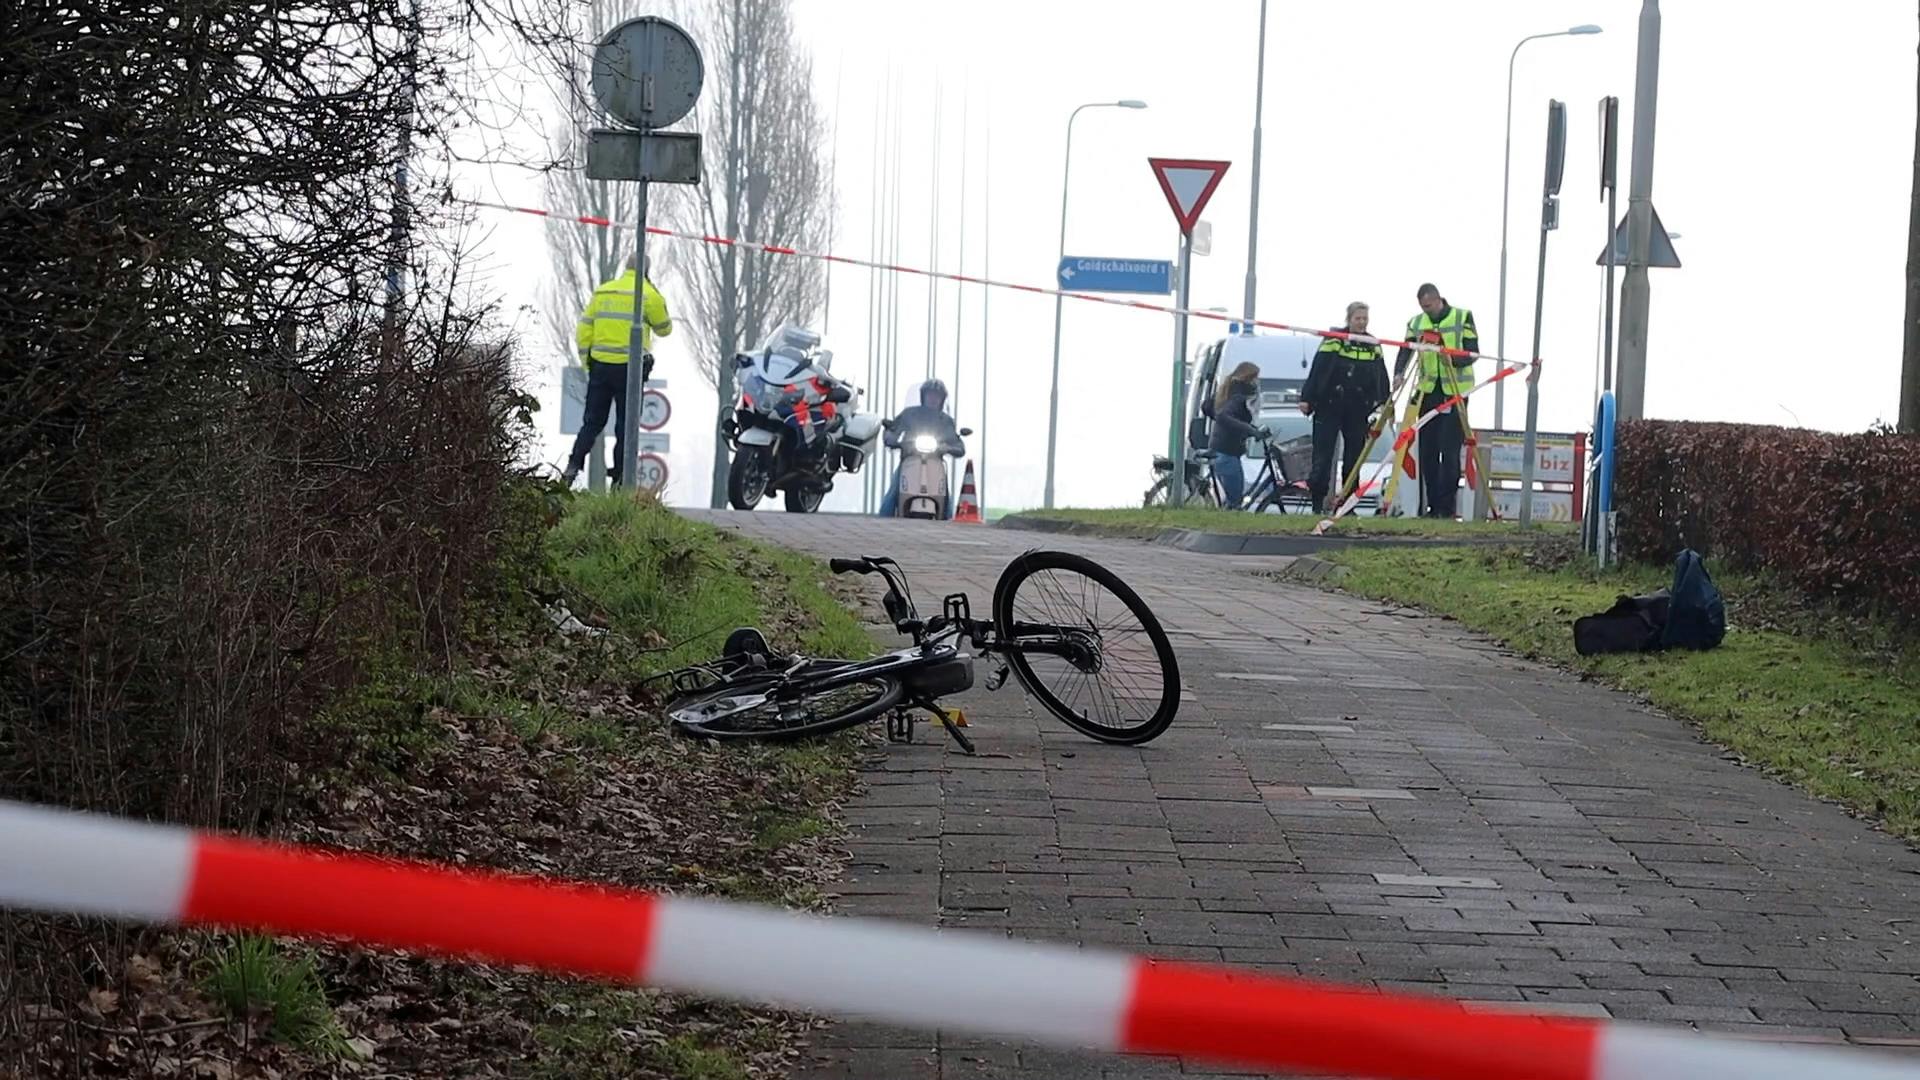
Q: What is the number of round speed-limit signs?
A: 1